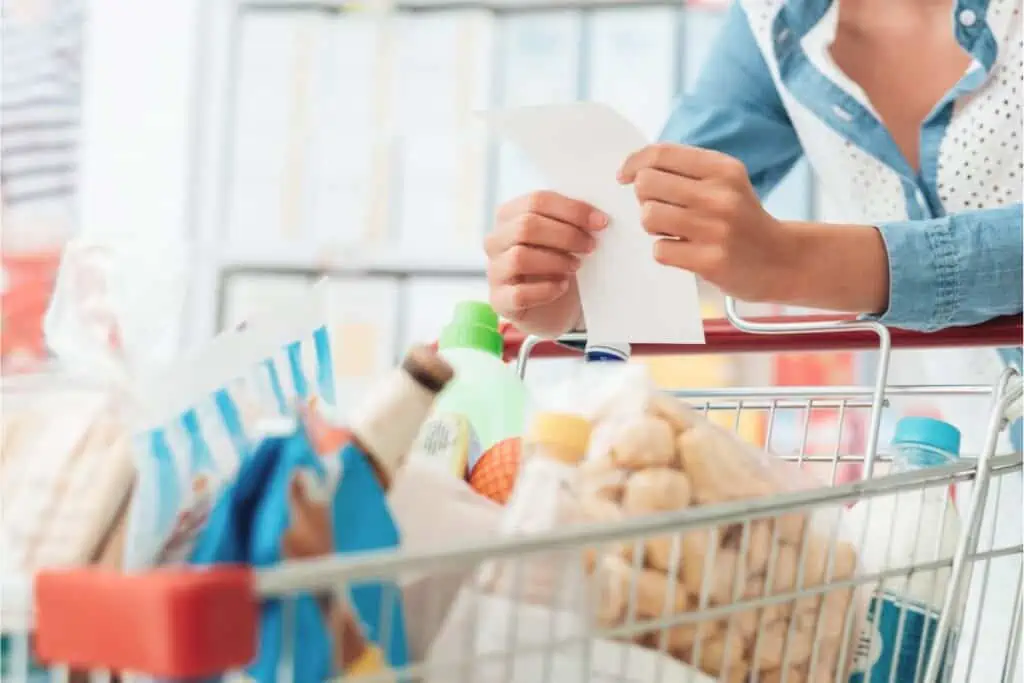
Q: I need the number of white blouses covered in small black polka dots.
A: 1